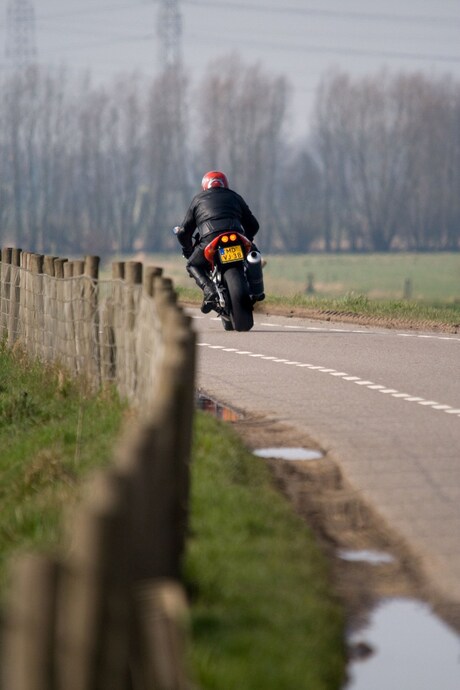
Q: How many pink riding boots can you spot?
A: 0